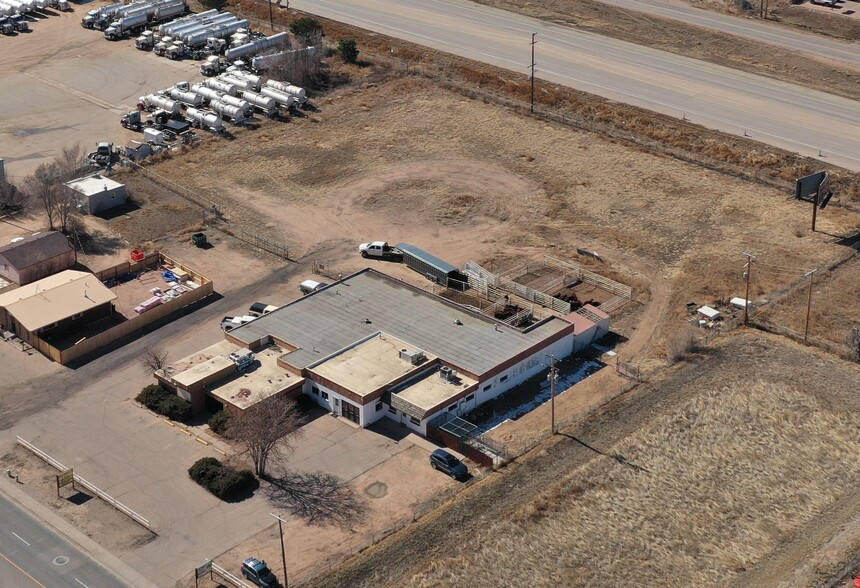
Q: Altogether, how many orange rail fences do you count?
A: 0